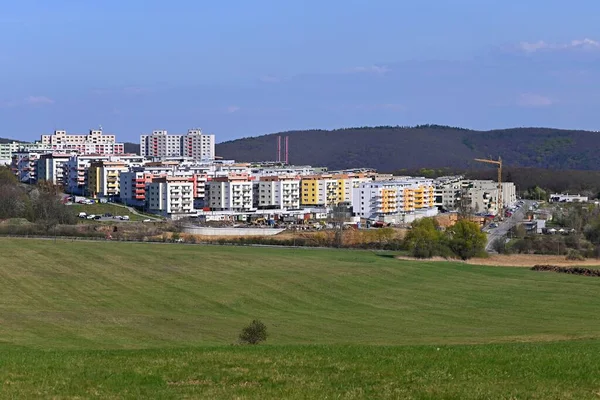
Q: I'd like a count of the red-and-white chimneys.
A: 2